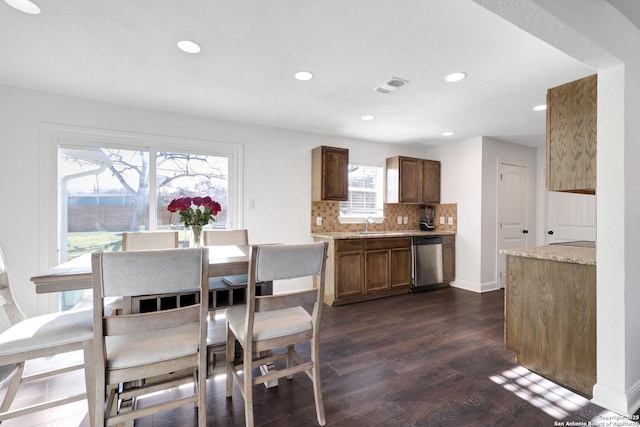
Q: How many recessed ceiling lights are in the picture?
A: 7